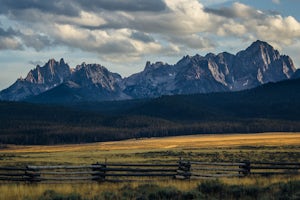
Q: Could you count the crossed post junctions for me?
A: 4